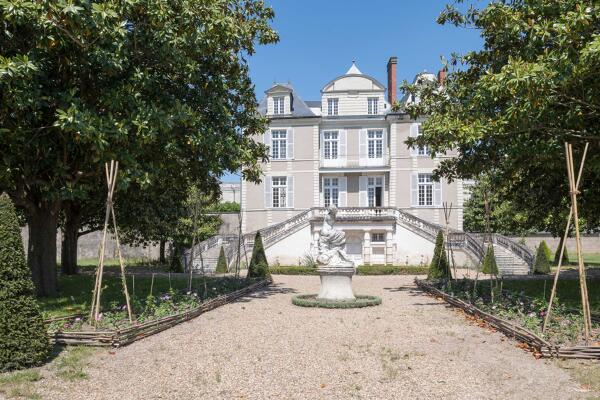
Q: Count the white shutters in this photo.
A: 11